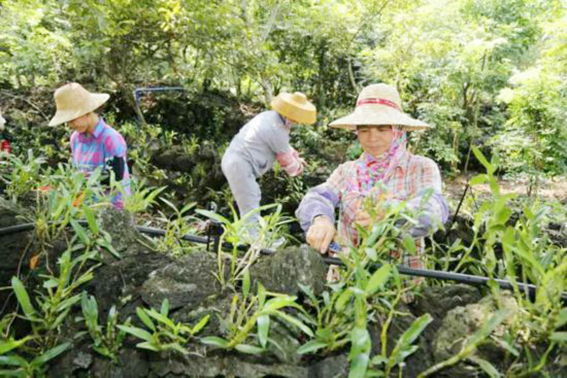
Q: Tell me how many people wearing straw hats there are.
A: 3